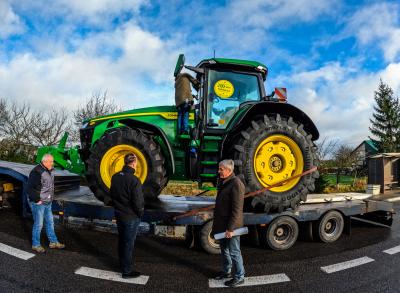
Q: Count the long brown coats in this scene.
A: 1